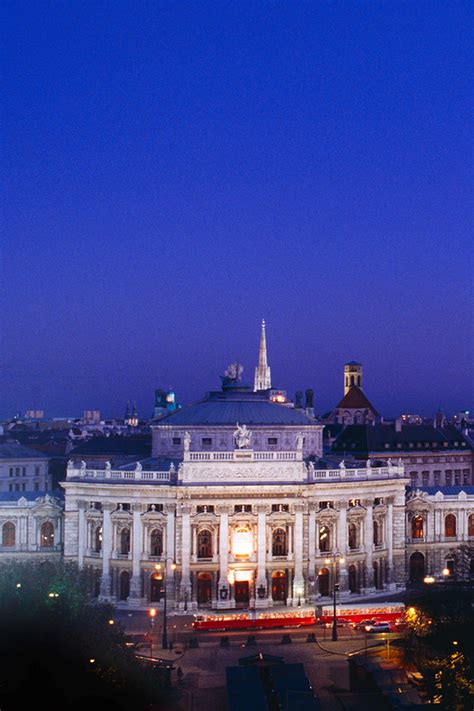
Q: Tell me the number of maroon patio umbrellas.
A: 0